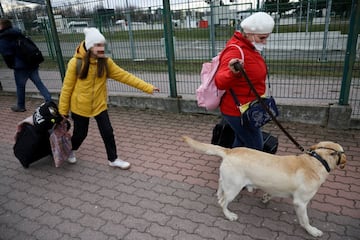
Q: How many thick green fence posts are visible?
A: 3